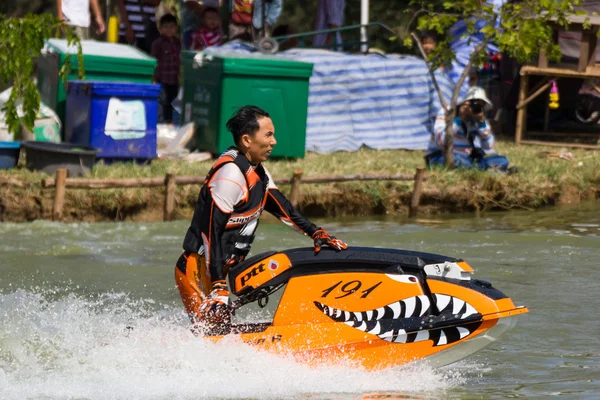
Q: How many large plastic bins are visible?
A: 3